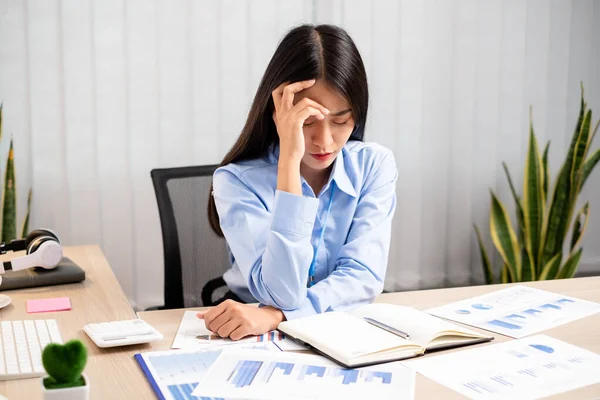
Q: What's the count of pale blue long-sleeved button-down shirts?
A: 1